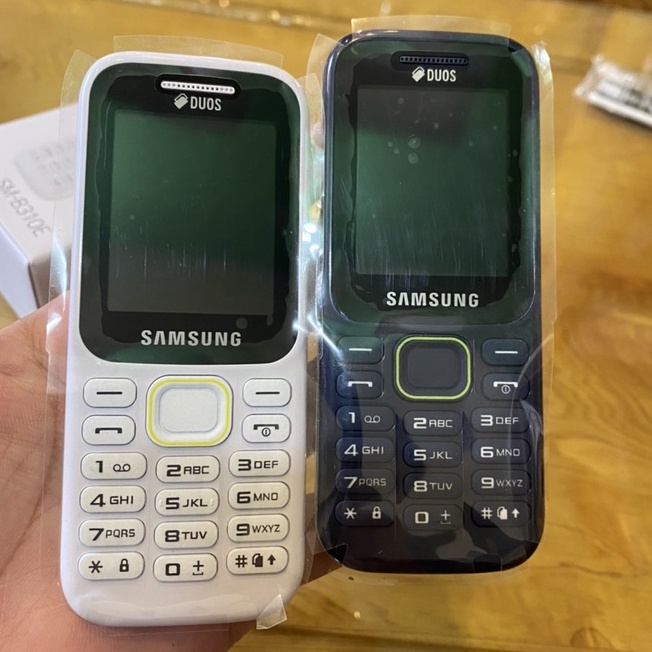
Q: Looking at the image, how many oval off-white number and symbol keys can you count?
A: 12